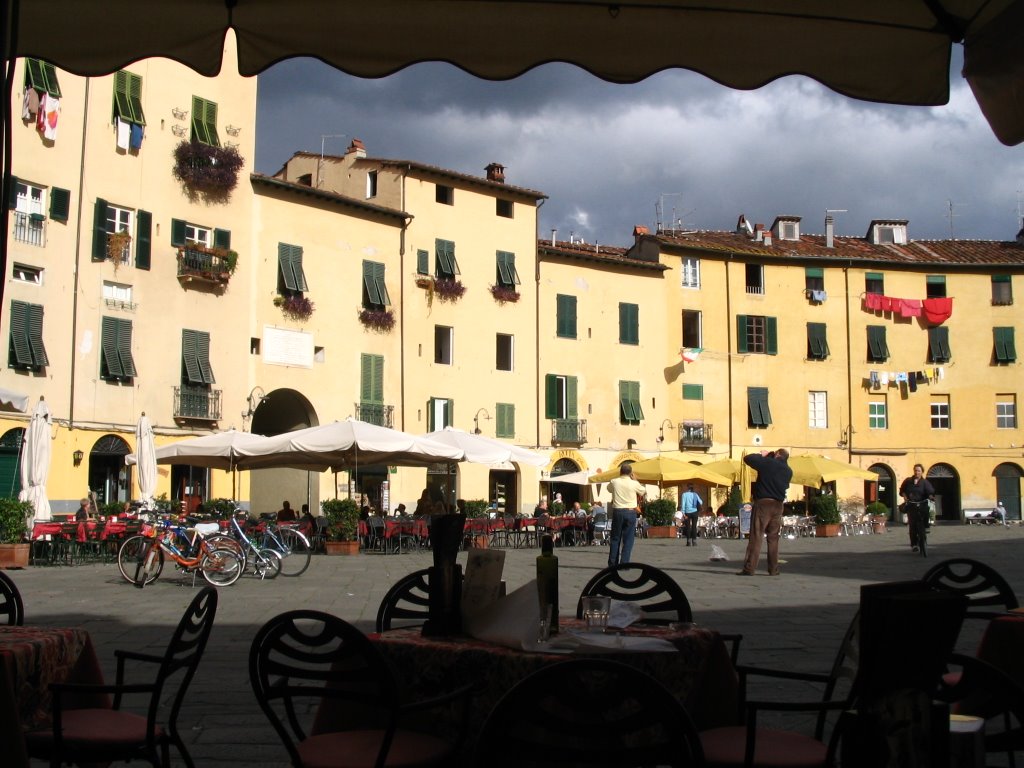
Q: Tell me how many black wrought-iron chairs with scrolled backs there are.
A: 9